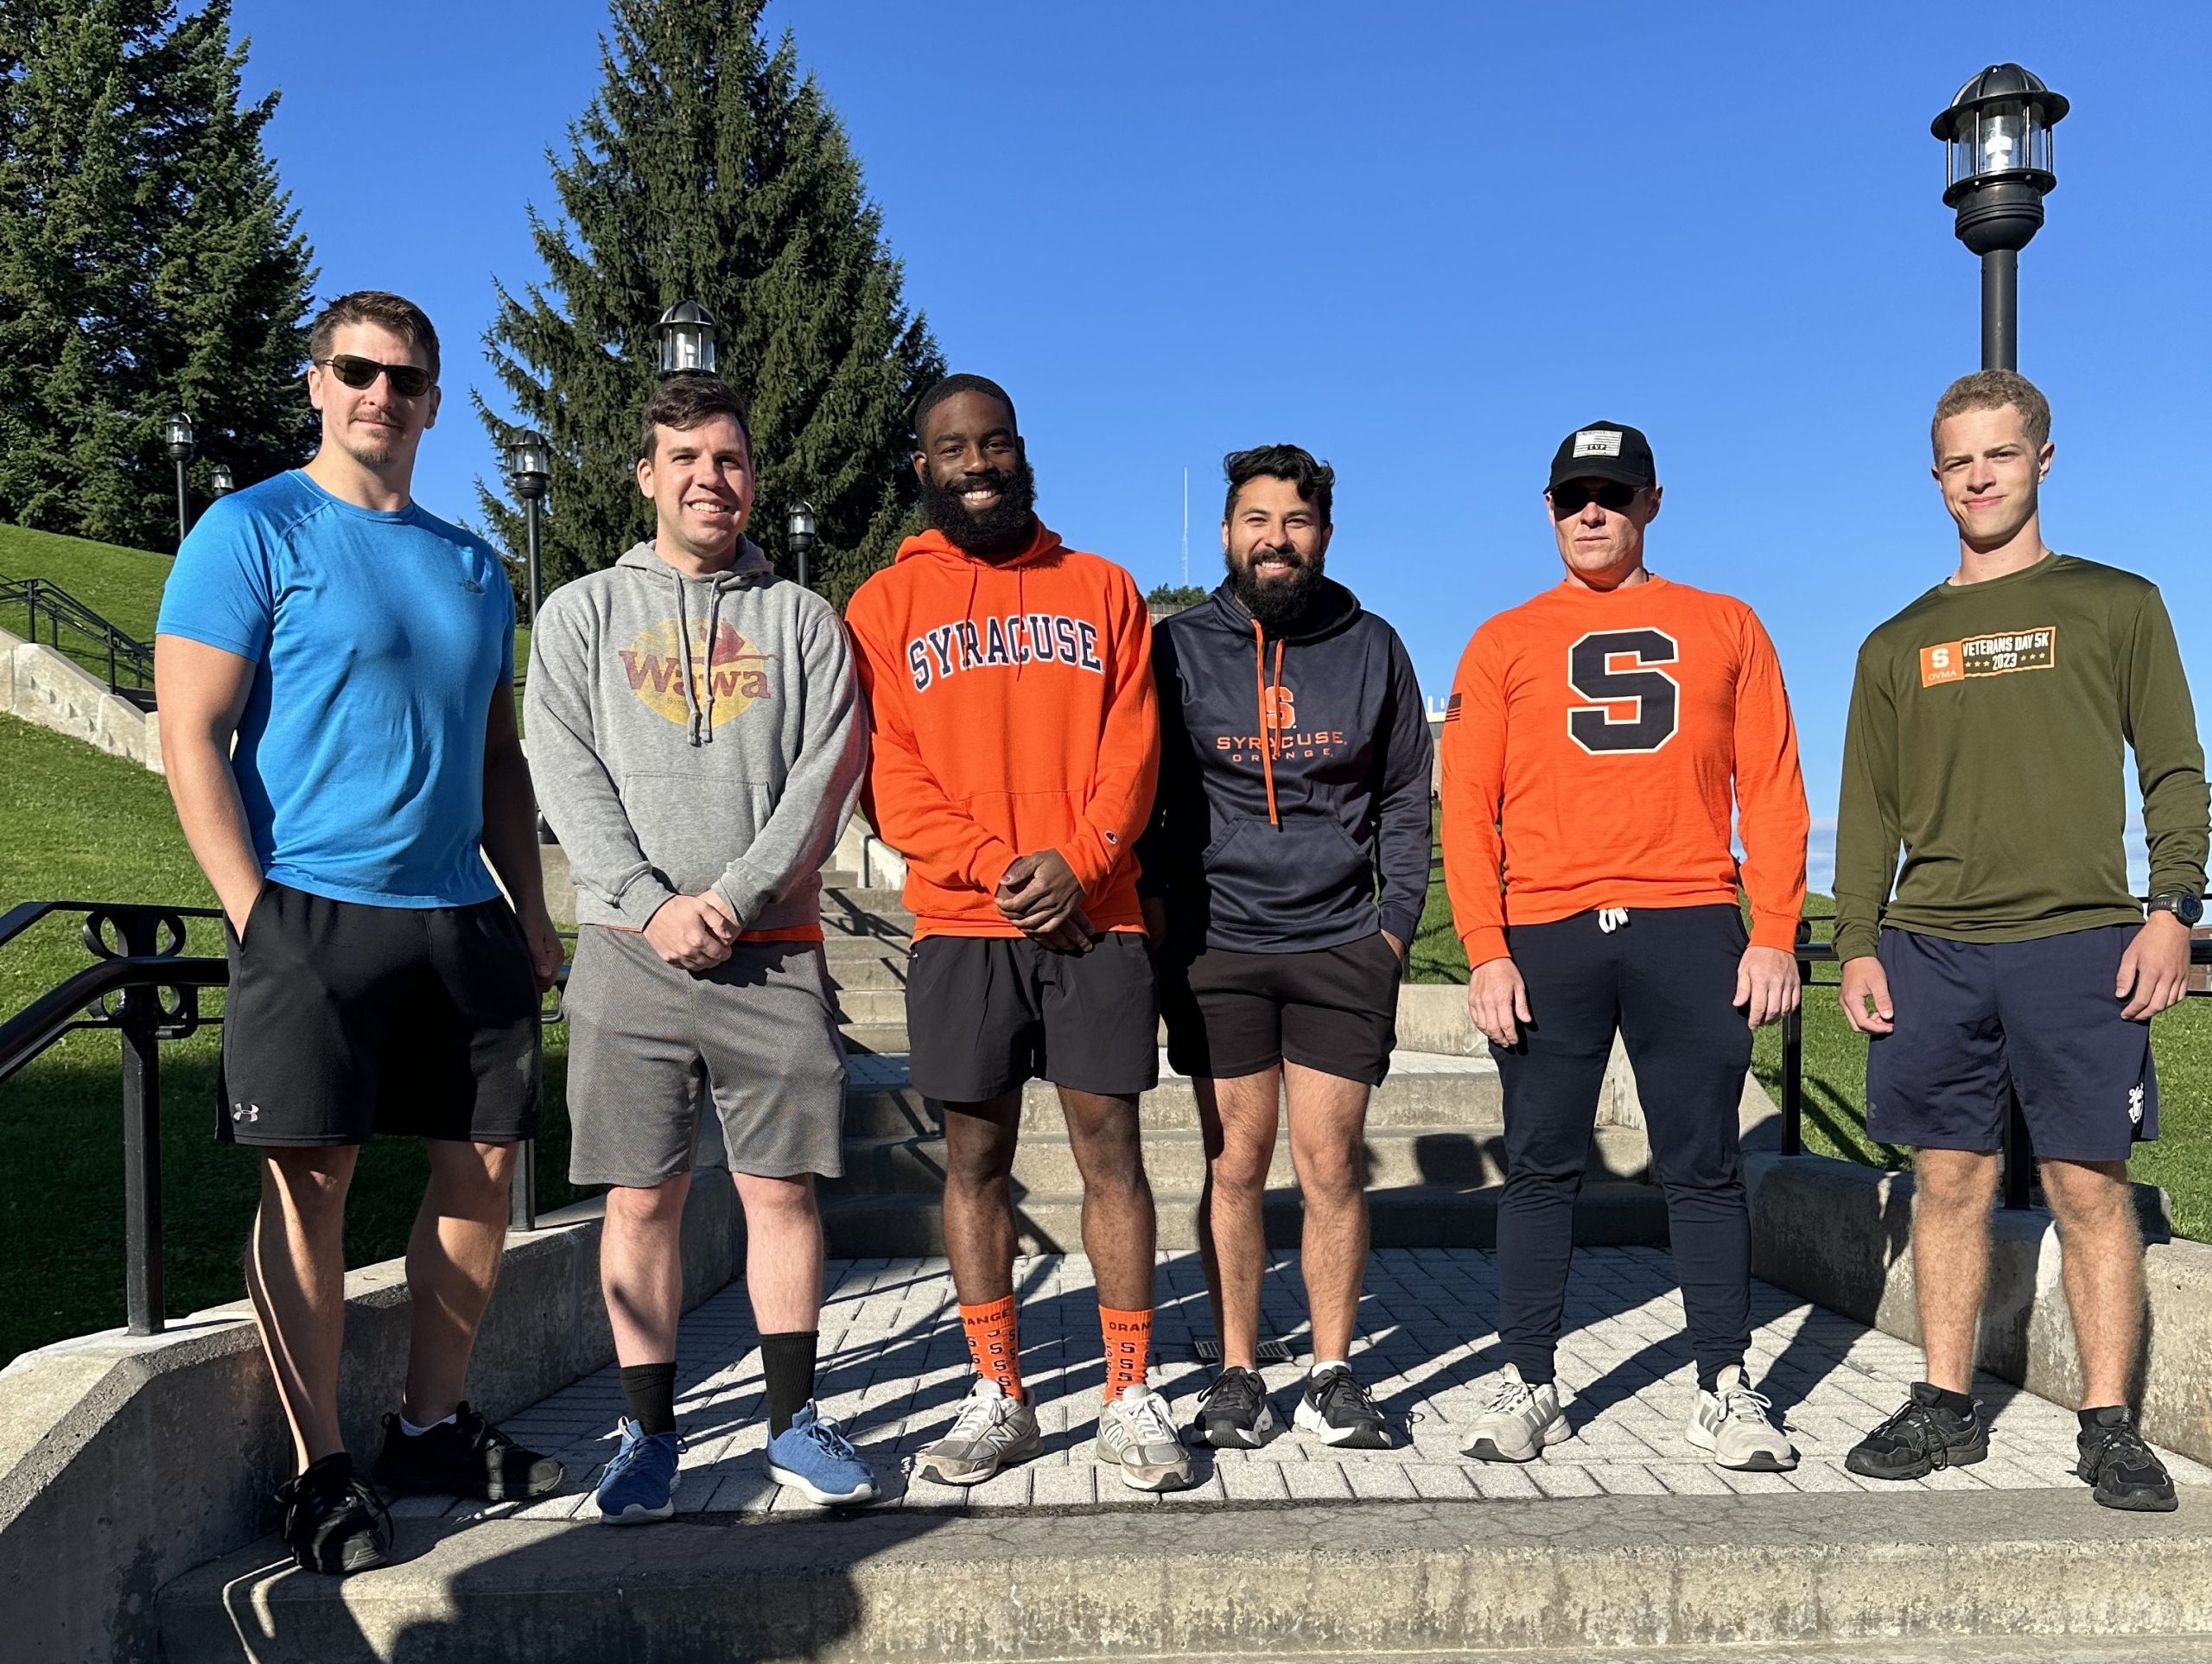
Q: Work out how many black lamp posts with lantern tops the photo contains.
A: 6